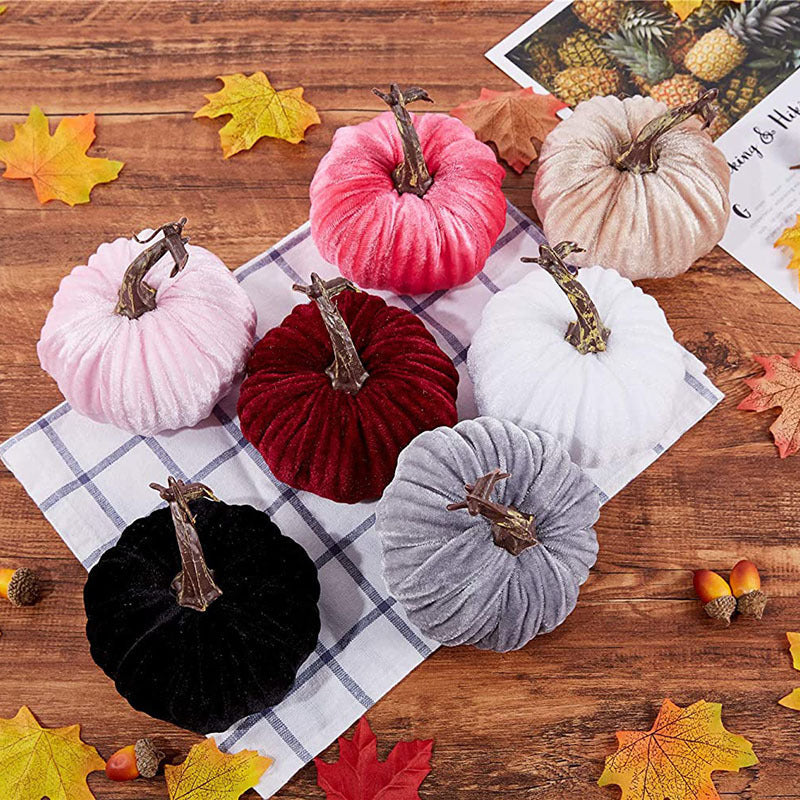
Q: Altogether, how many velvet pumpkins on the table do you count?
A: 7